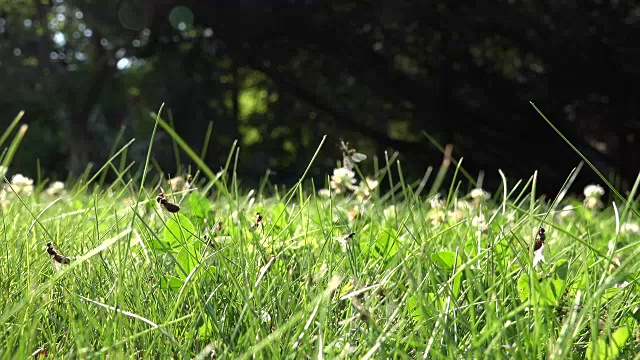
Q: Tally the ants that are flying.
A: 1